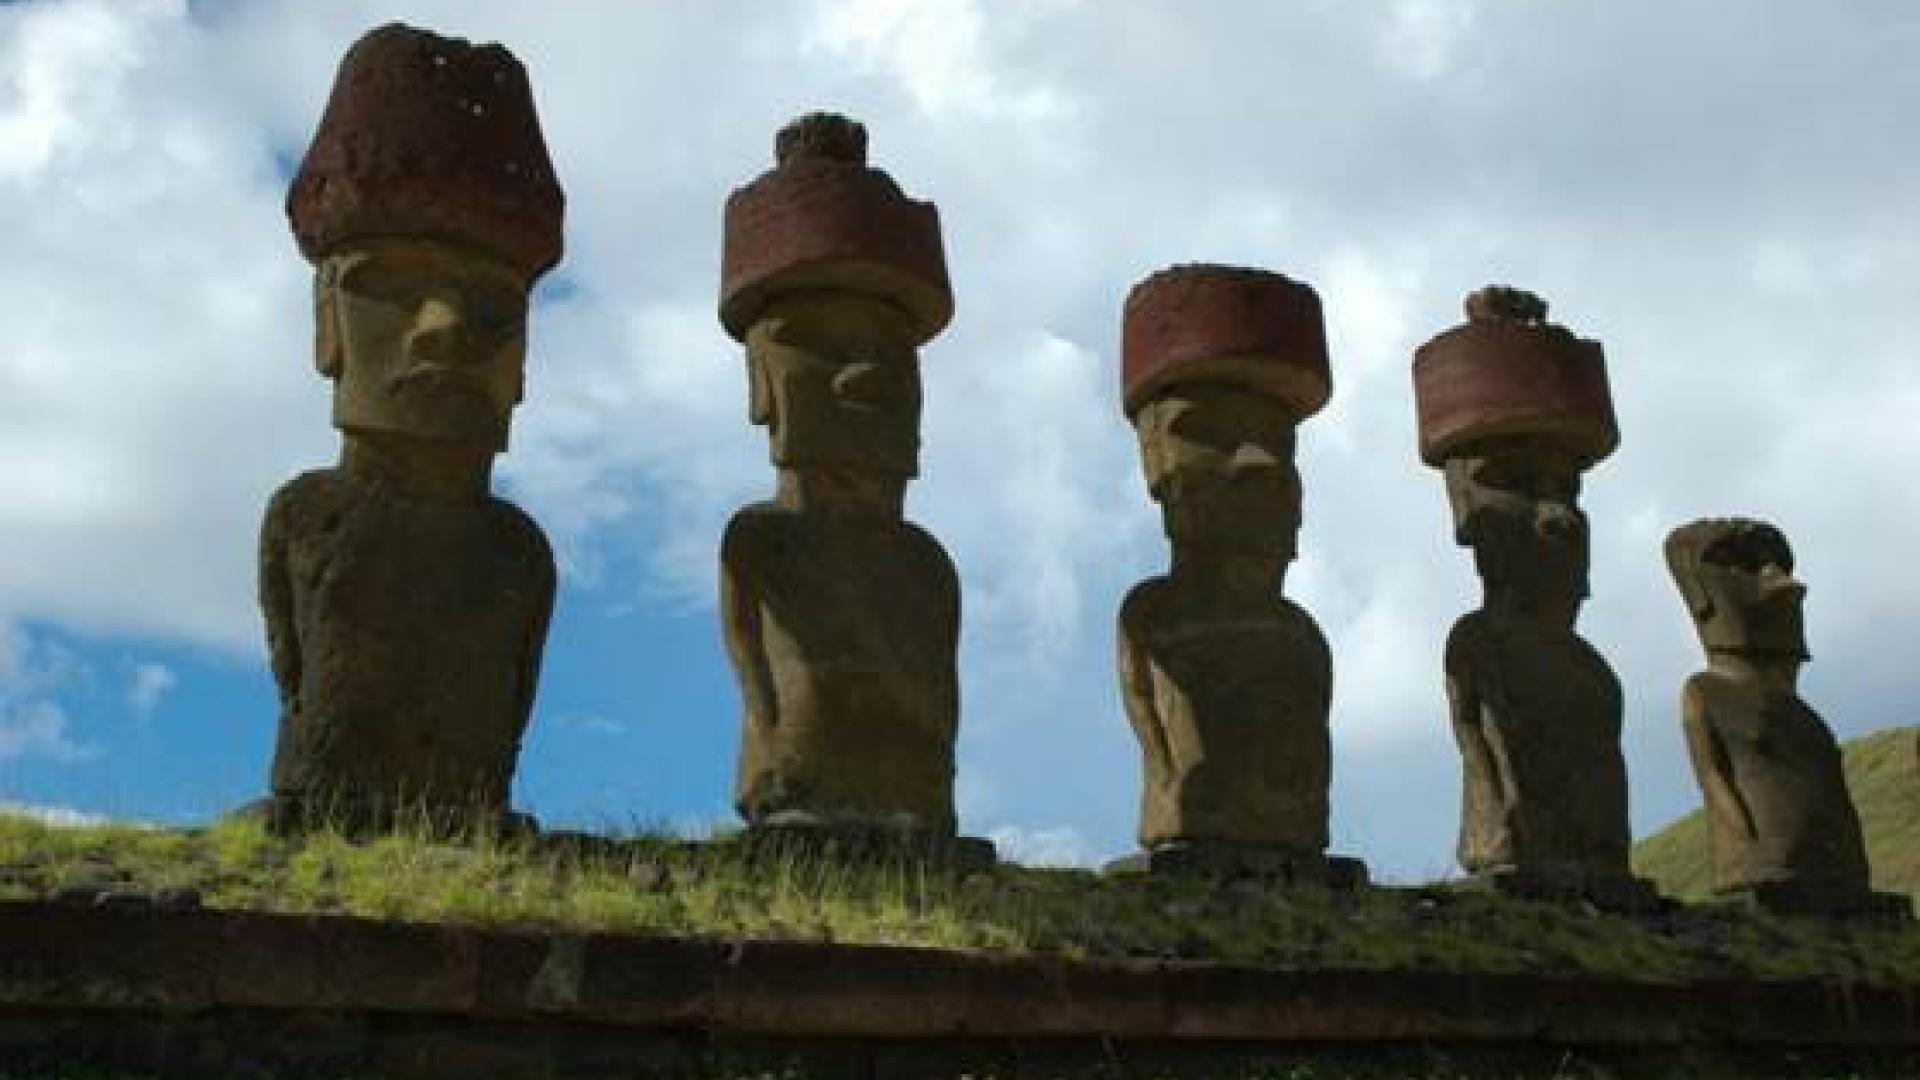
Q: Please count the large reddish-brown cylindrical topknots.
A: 4